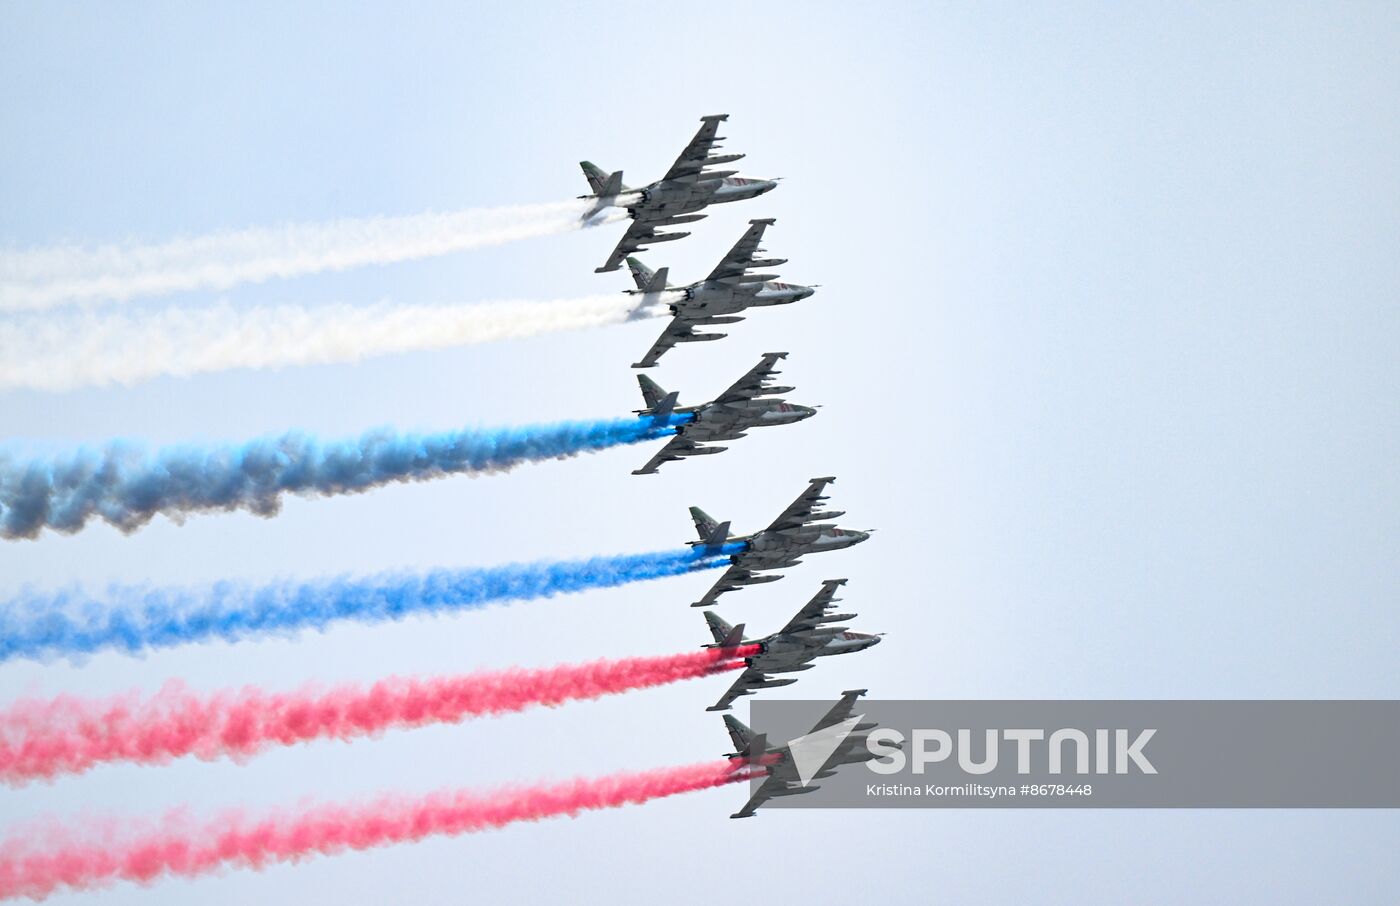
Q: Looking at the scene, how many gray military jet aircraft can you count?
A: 6